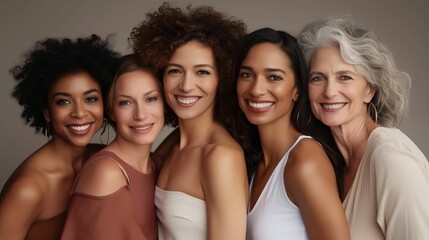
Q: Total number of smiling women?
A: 5